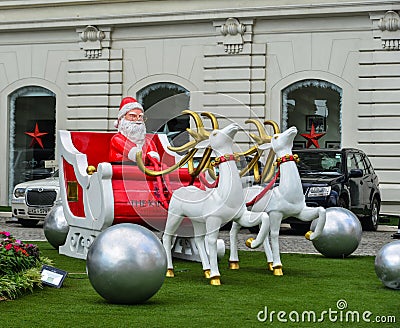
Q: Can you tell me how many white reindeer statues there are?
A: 2